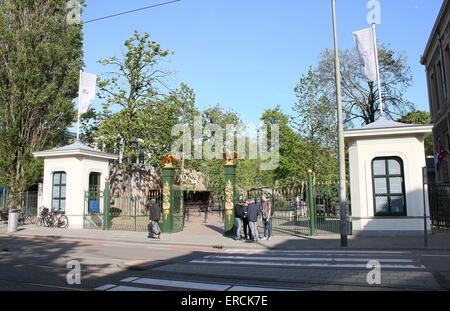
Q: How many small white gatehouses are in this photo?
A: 2